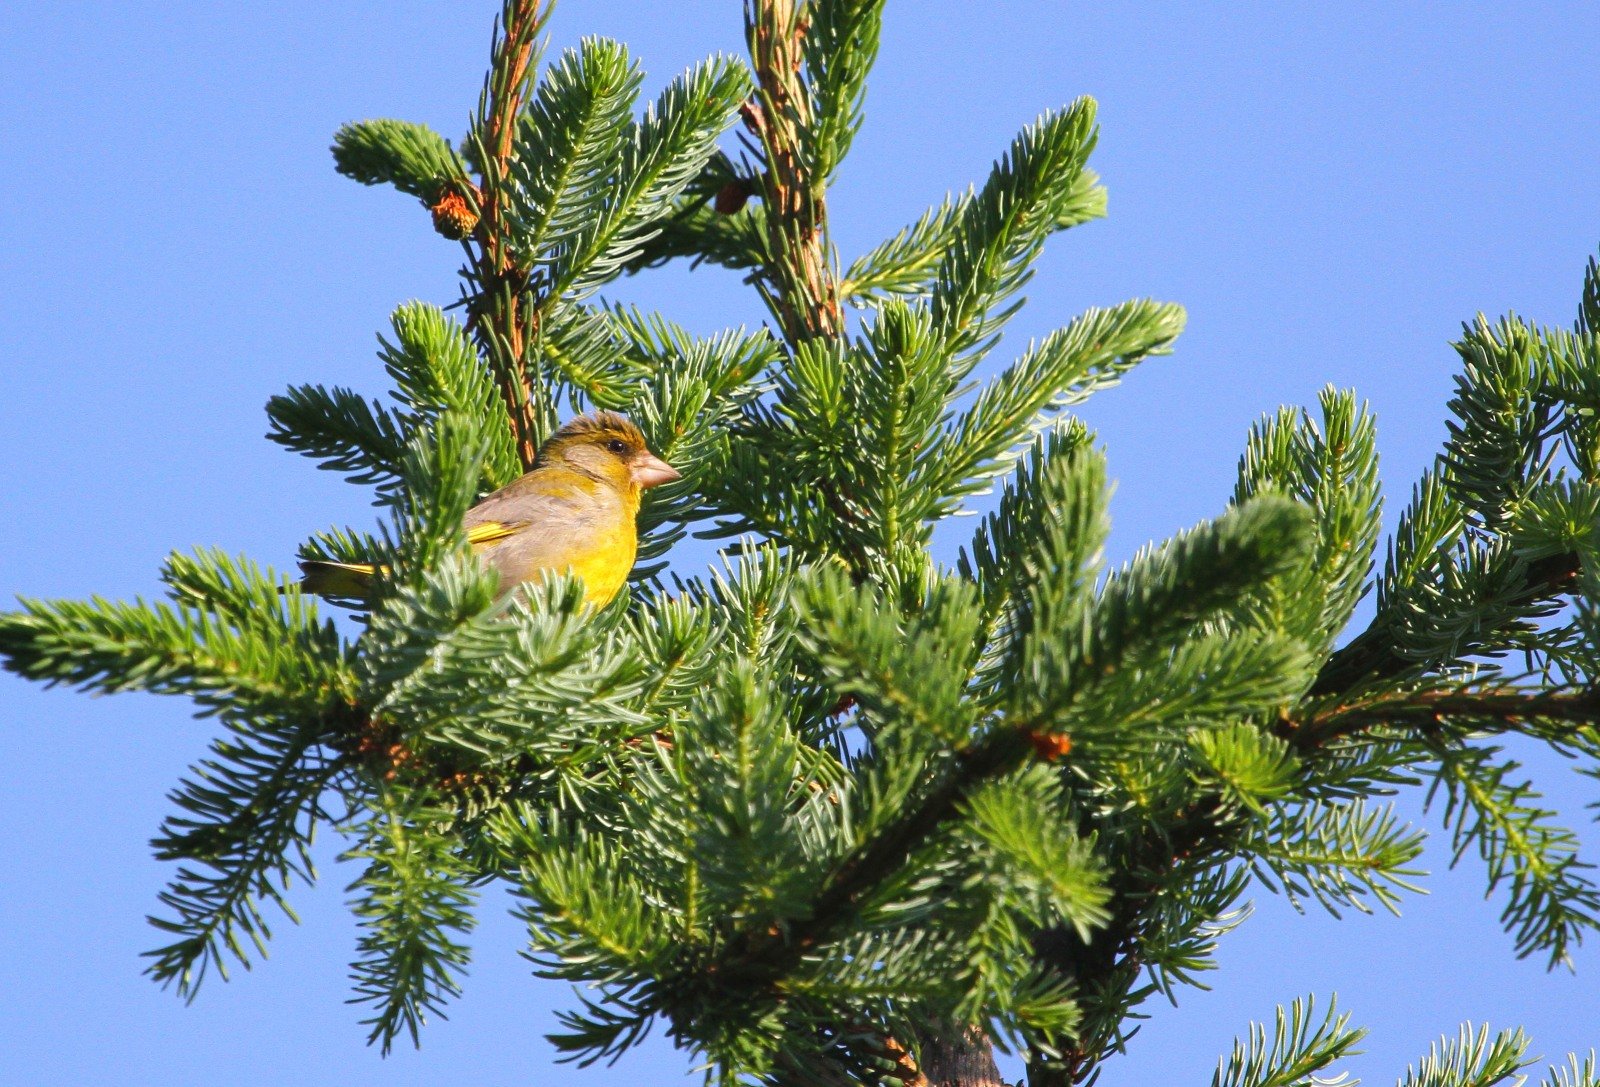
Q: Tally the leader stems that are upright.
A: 2